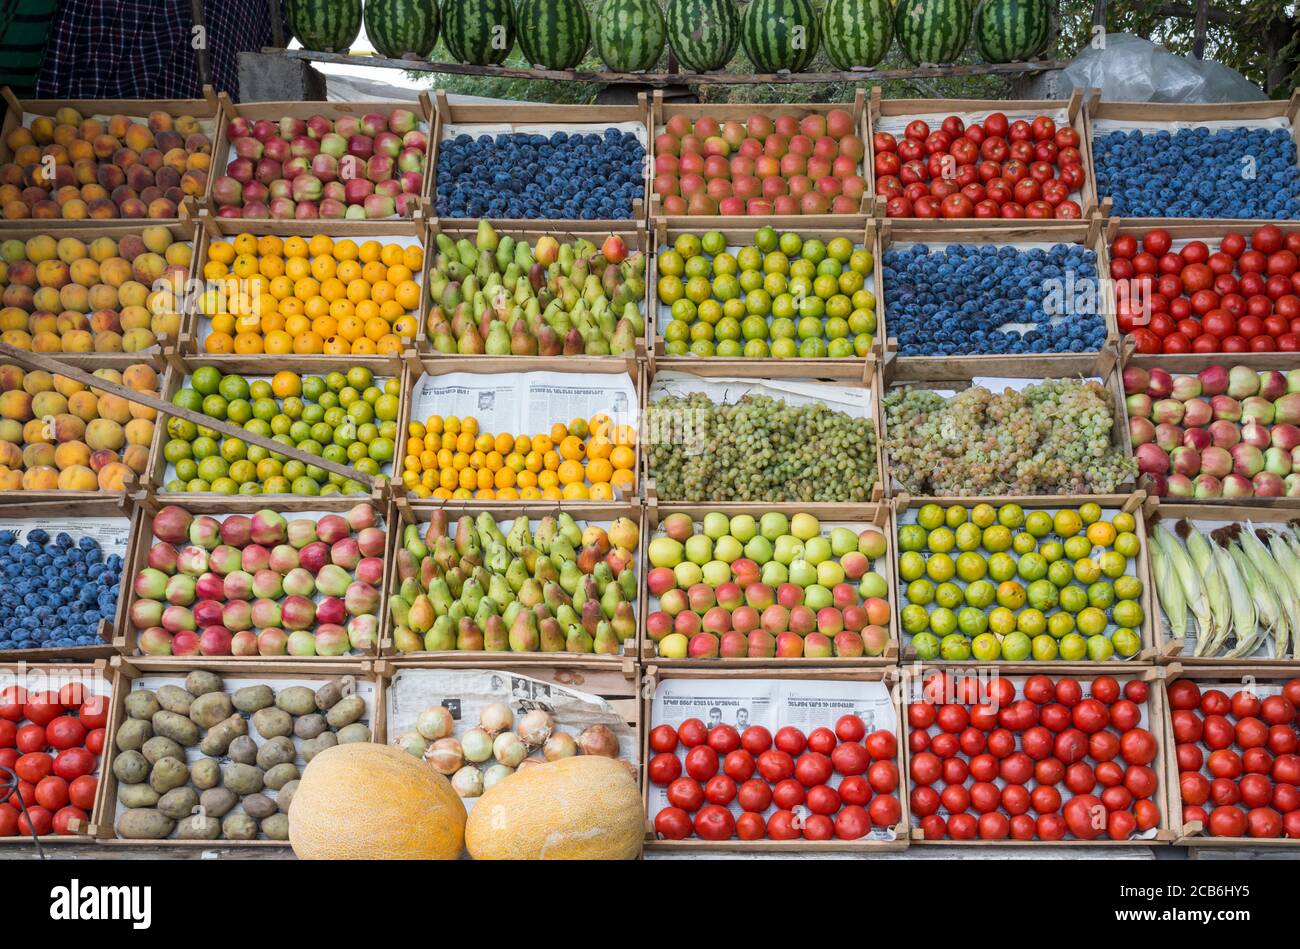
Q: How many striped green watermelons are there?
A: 10